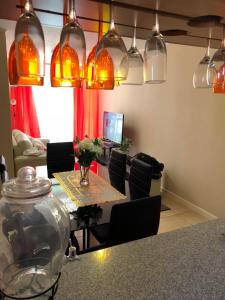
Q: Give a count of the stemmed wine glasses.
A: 11